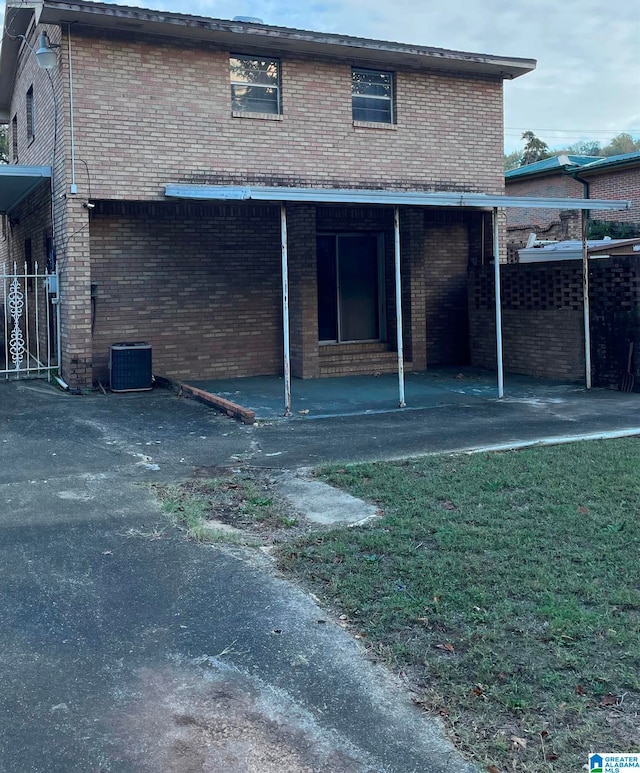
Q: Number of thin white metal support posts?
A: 4